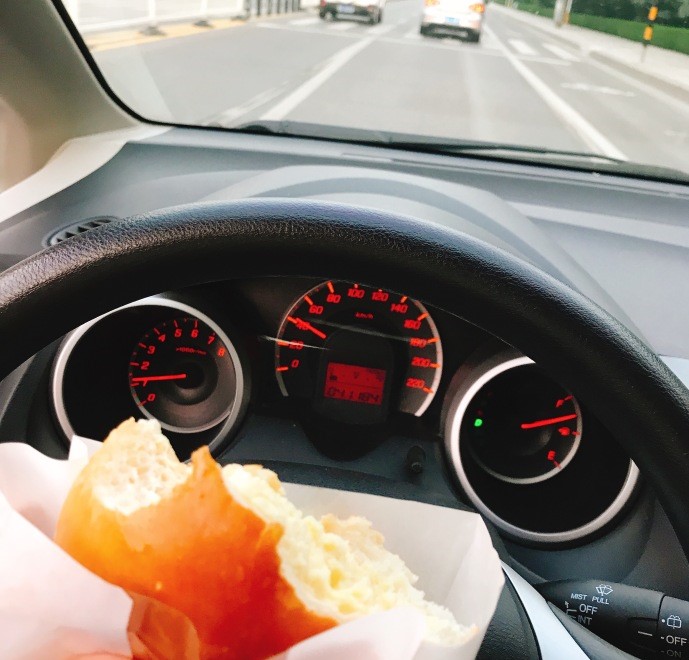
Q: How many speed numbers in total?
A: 12